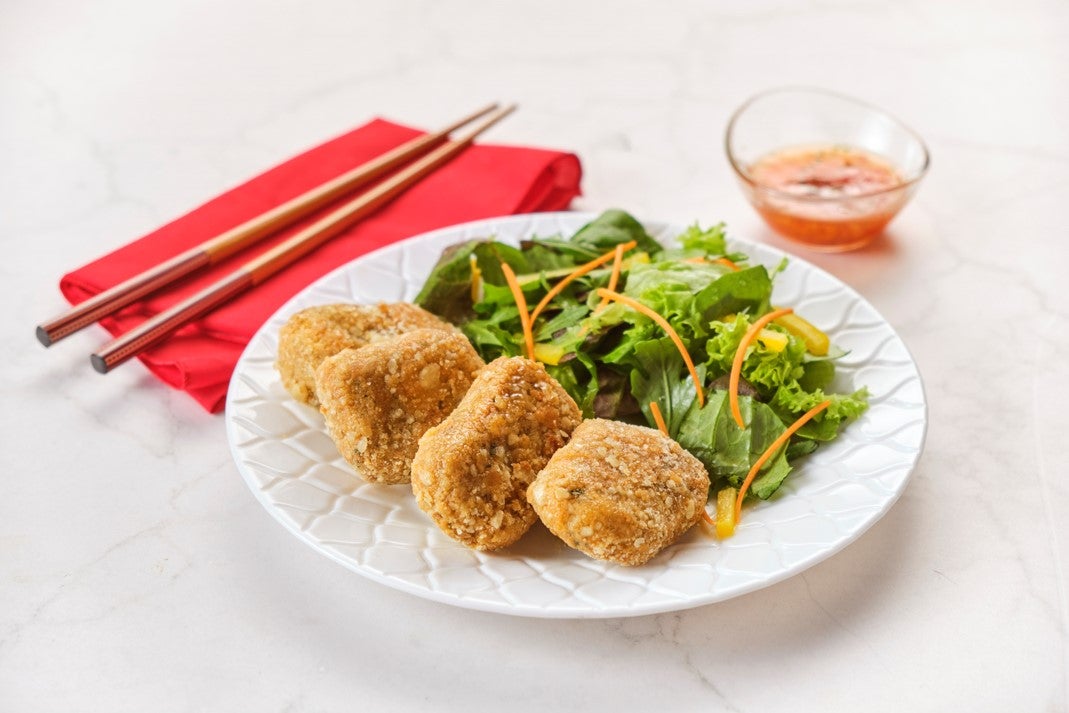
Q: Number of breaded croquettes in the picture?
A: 4